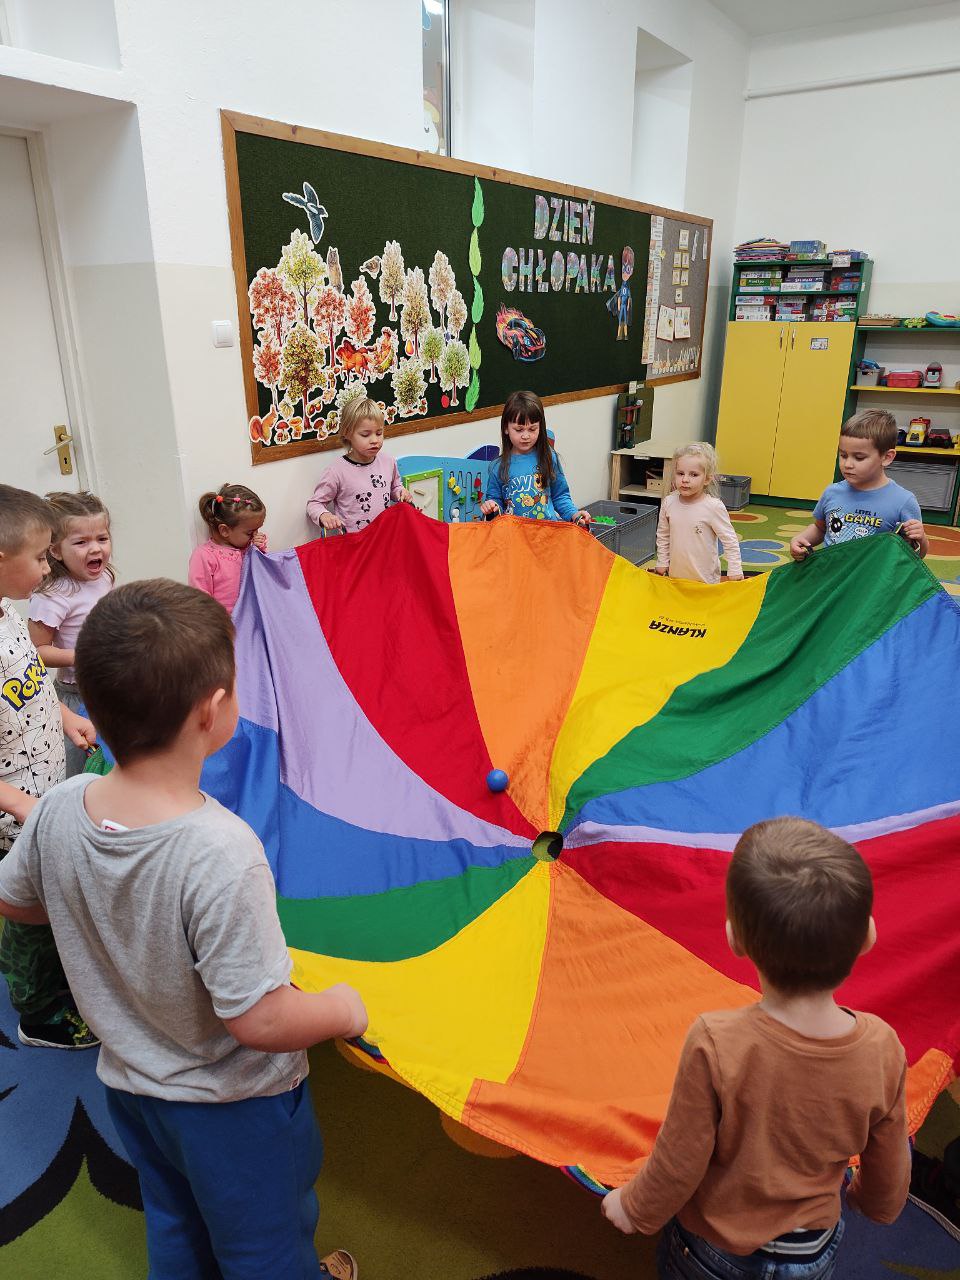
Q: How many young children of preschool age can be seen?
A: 9